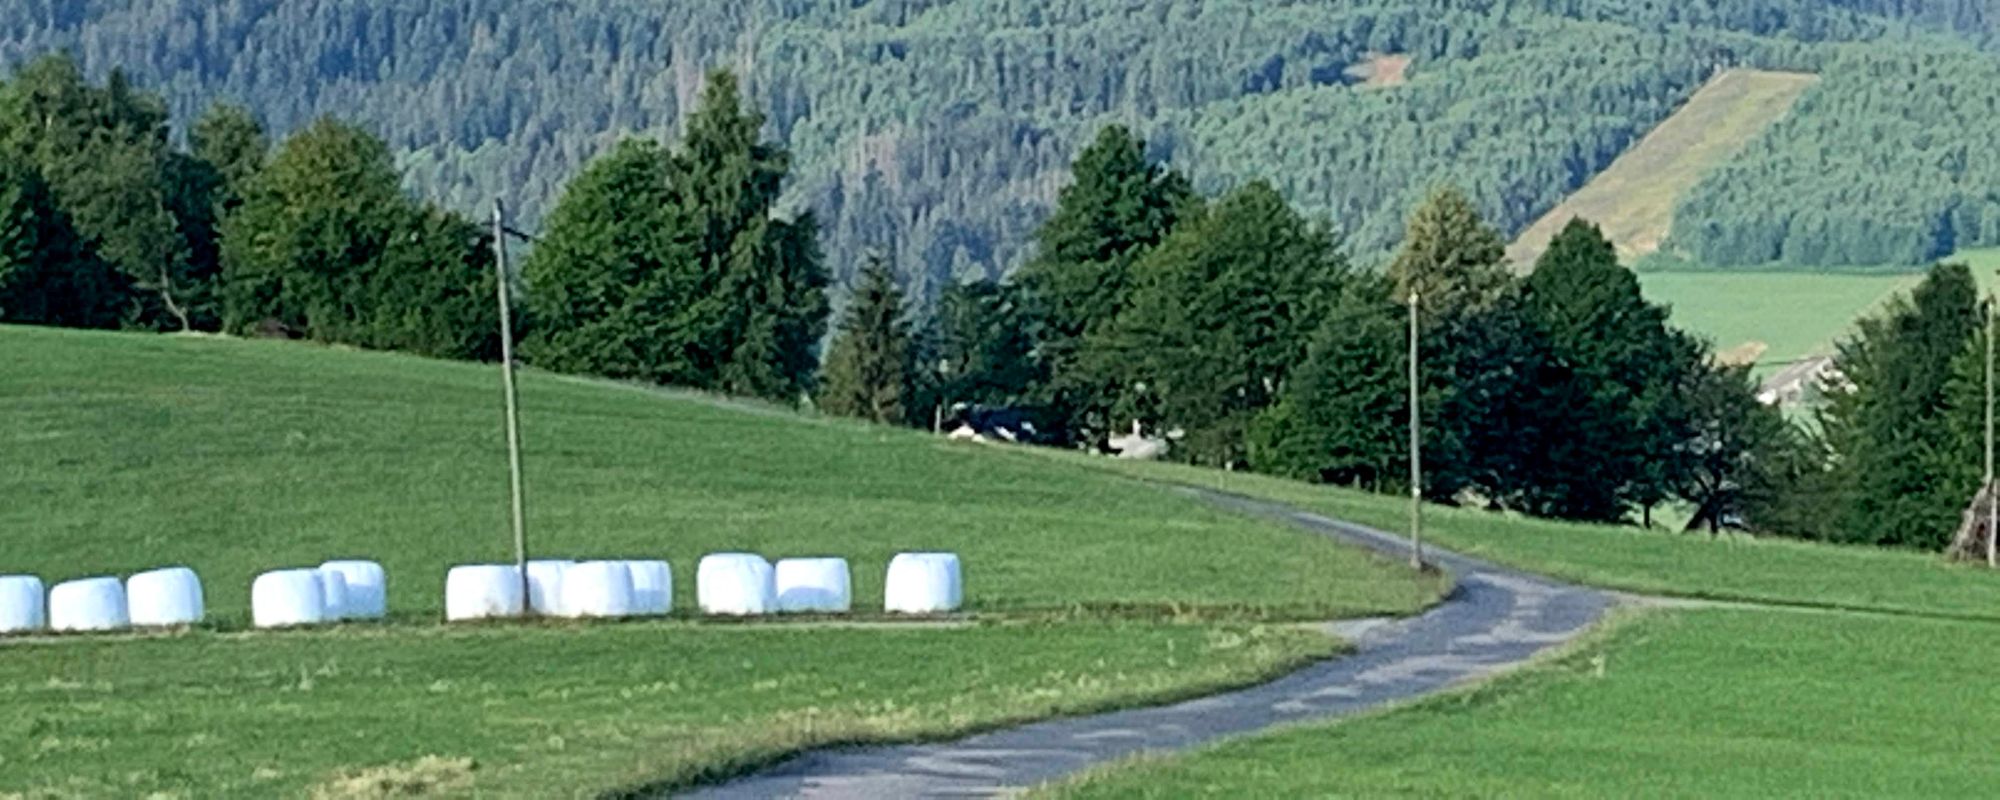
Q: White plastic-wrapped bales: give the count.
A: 13